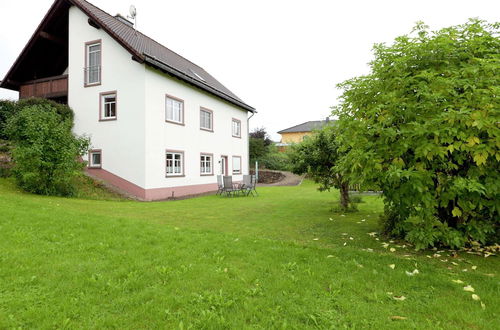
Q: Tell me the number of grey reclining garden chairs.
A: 4